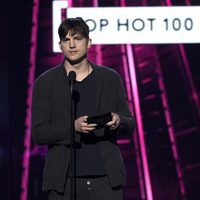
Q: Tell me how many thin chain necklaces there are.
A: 1